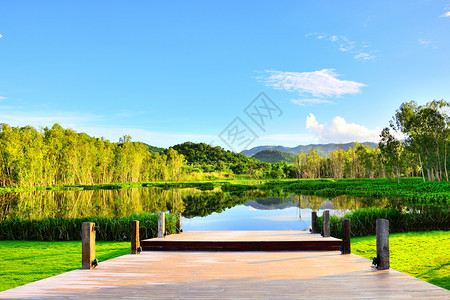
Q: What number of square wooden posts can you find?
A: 8